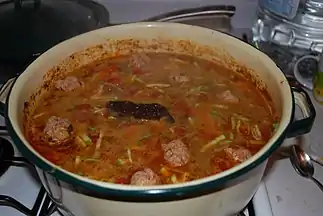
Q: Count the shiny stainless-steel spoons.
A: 1